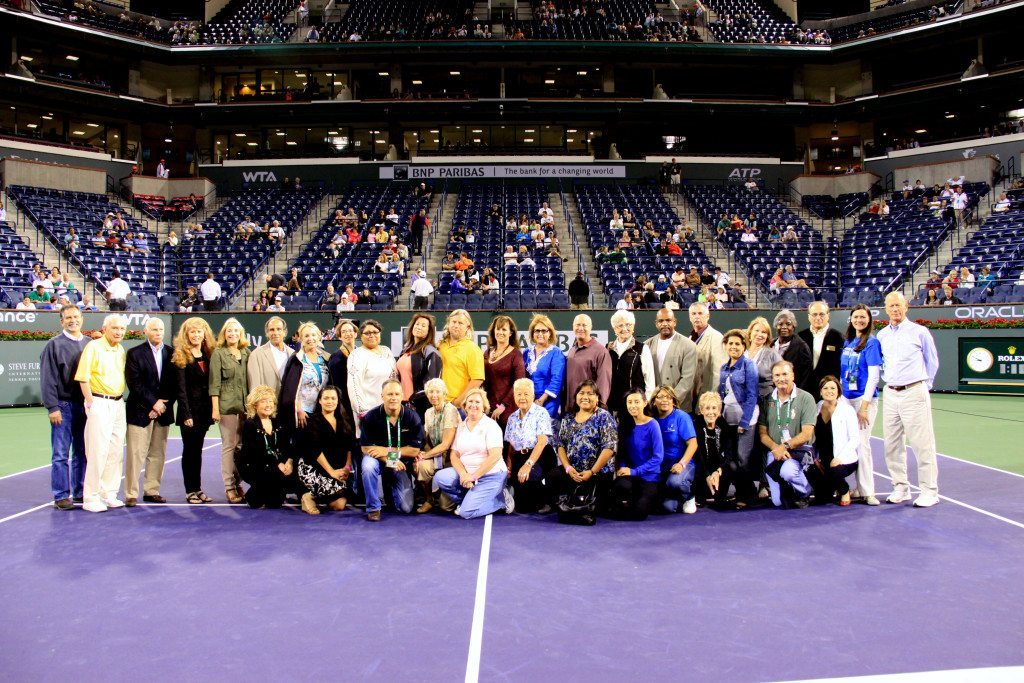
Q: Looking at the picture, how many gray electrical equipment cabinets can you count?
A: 0